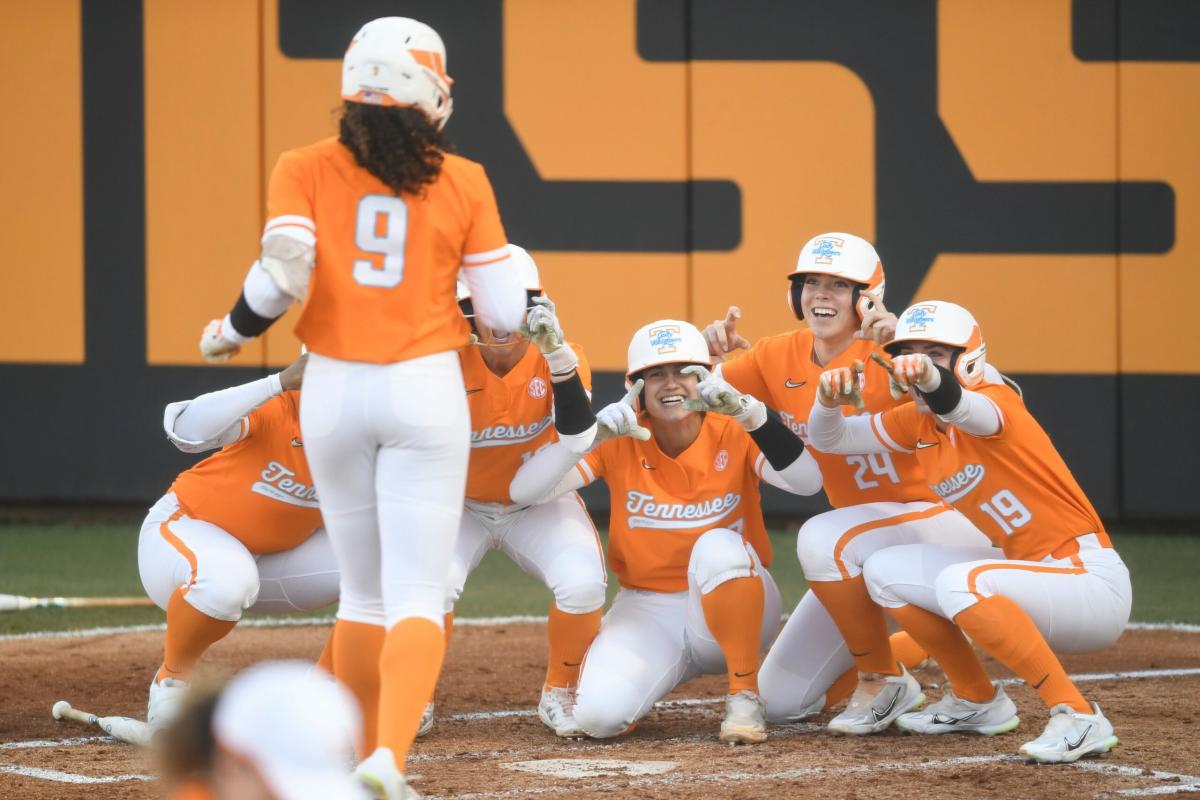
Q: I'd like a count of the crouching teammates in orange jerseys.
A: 5